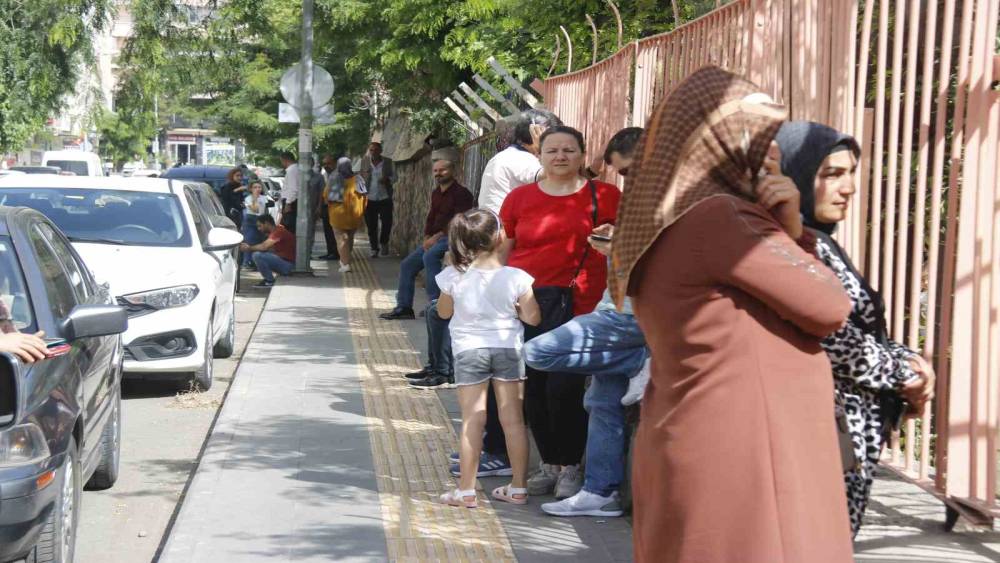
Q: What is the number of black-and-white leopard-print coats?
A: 1